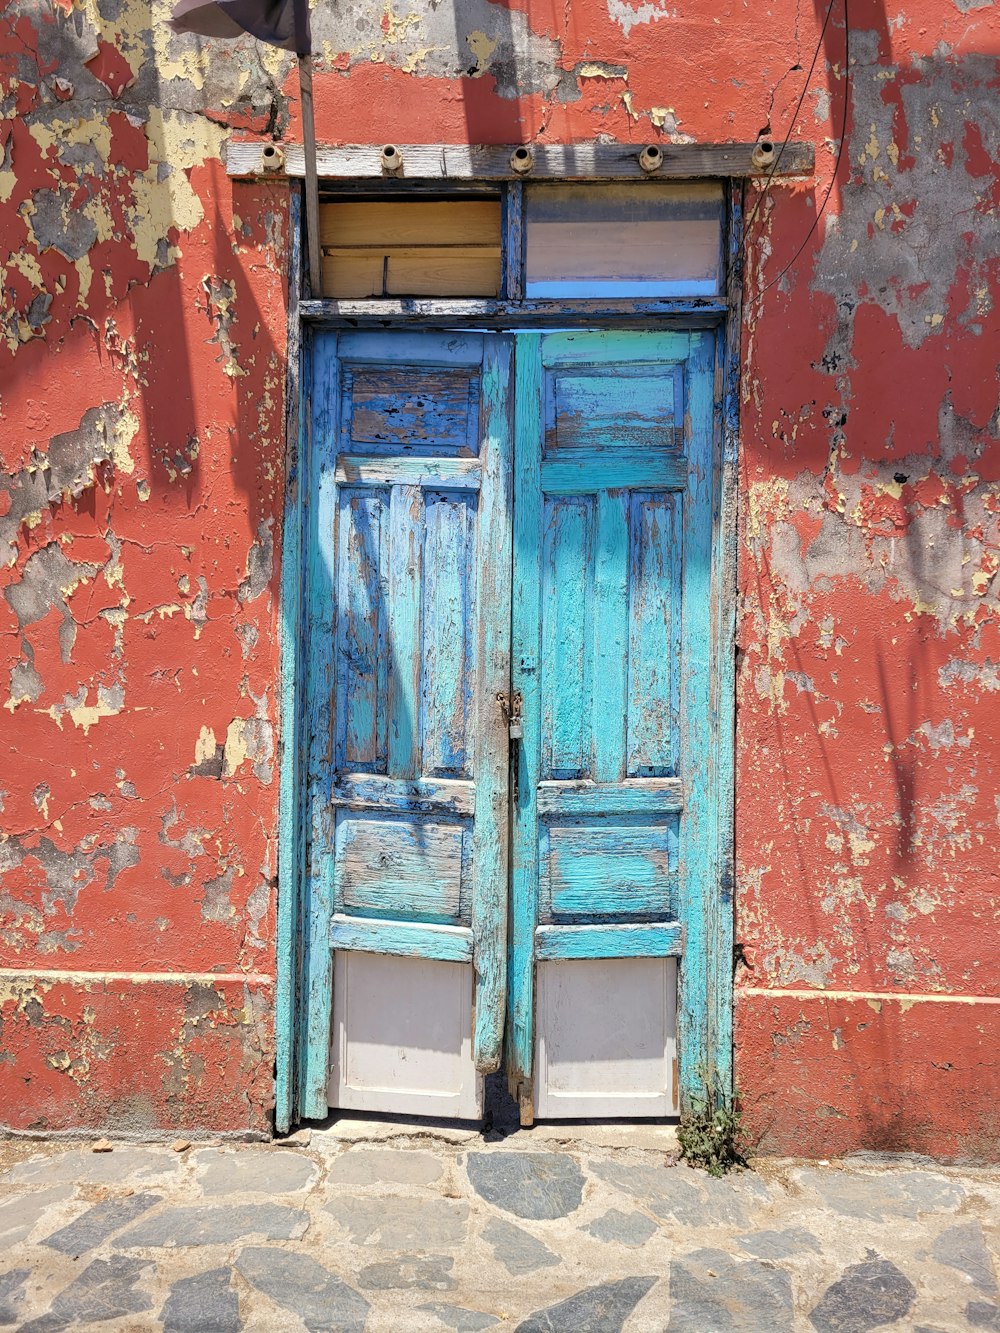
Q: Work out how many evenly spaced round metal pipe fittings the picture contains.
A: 5